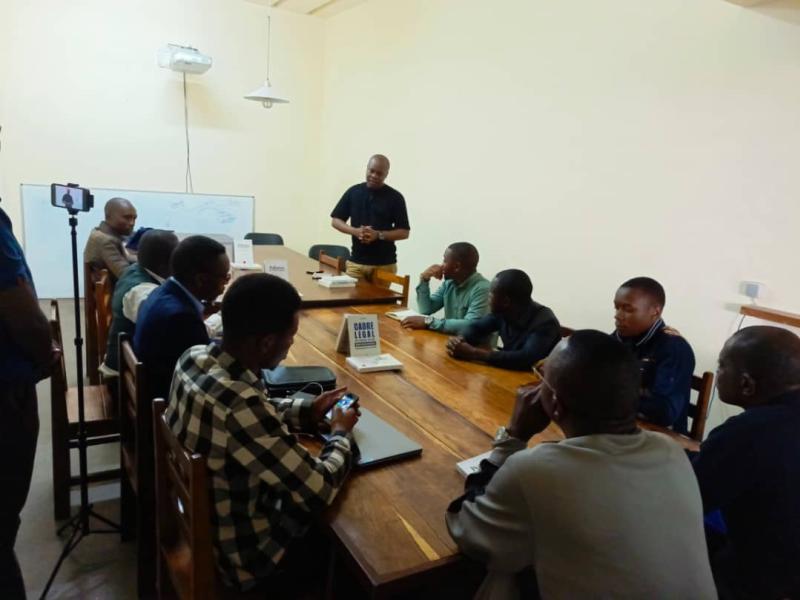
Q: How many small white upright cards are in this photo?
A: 3